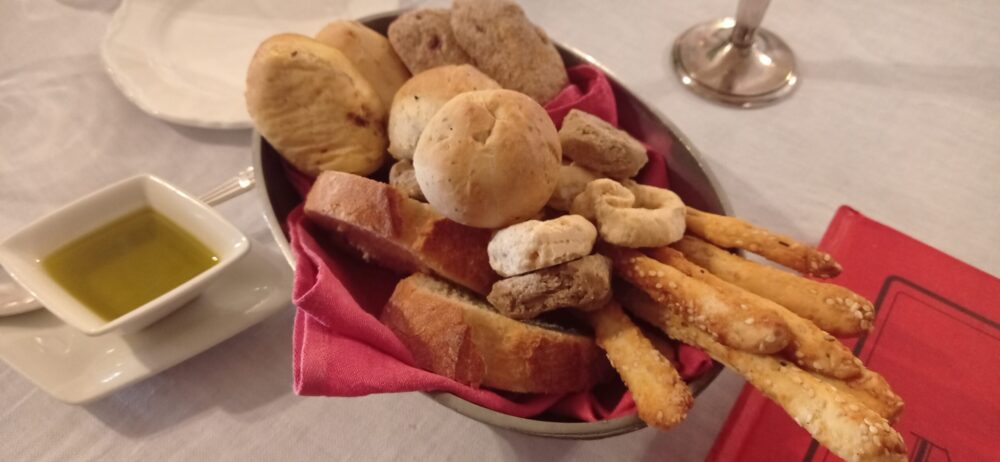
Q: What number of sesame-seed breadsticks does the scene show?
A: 7